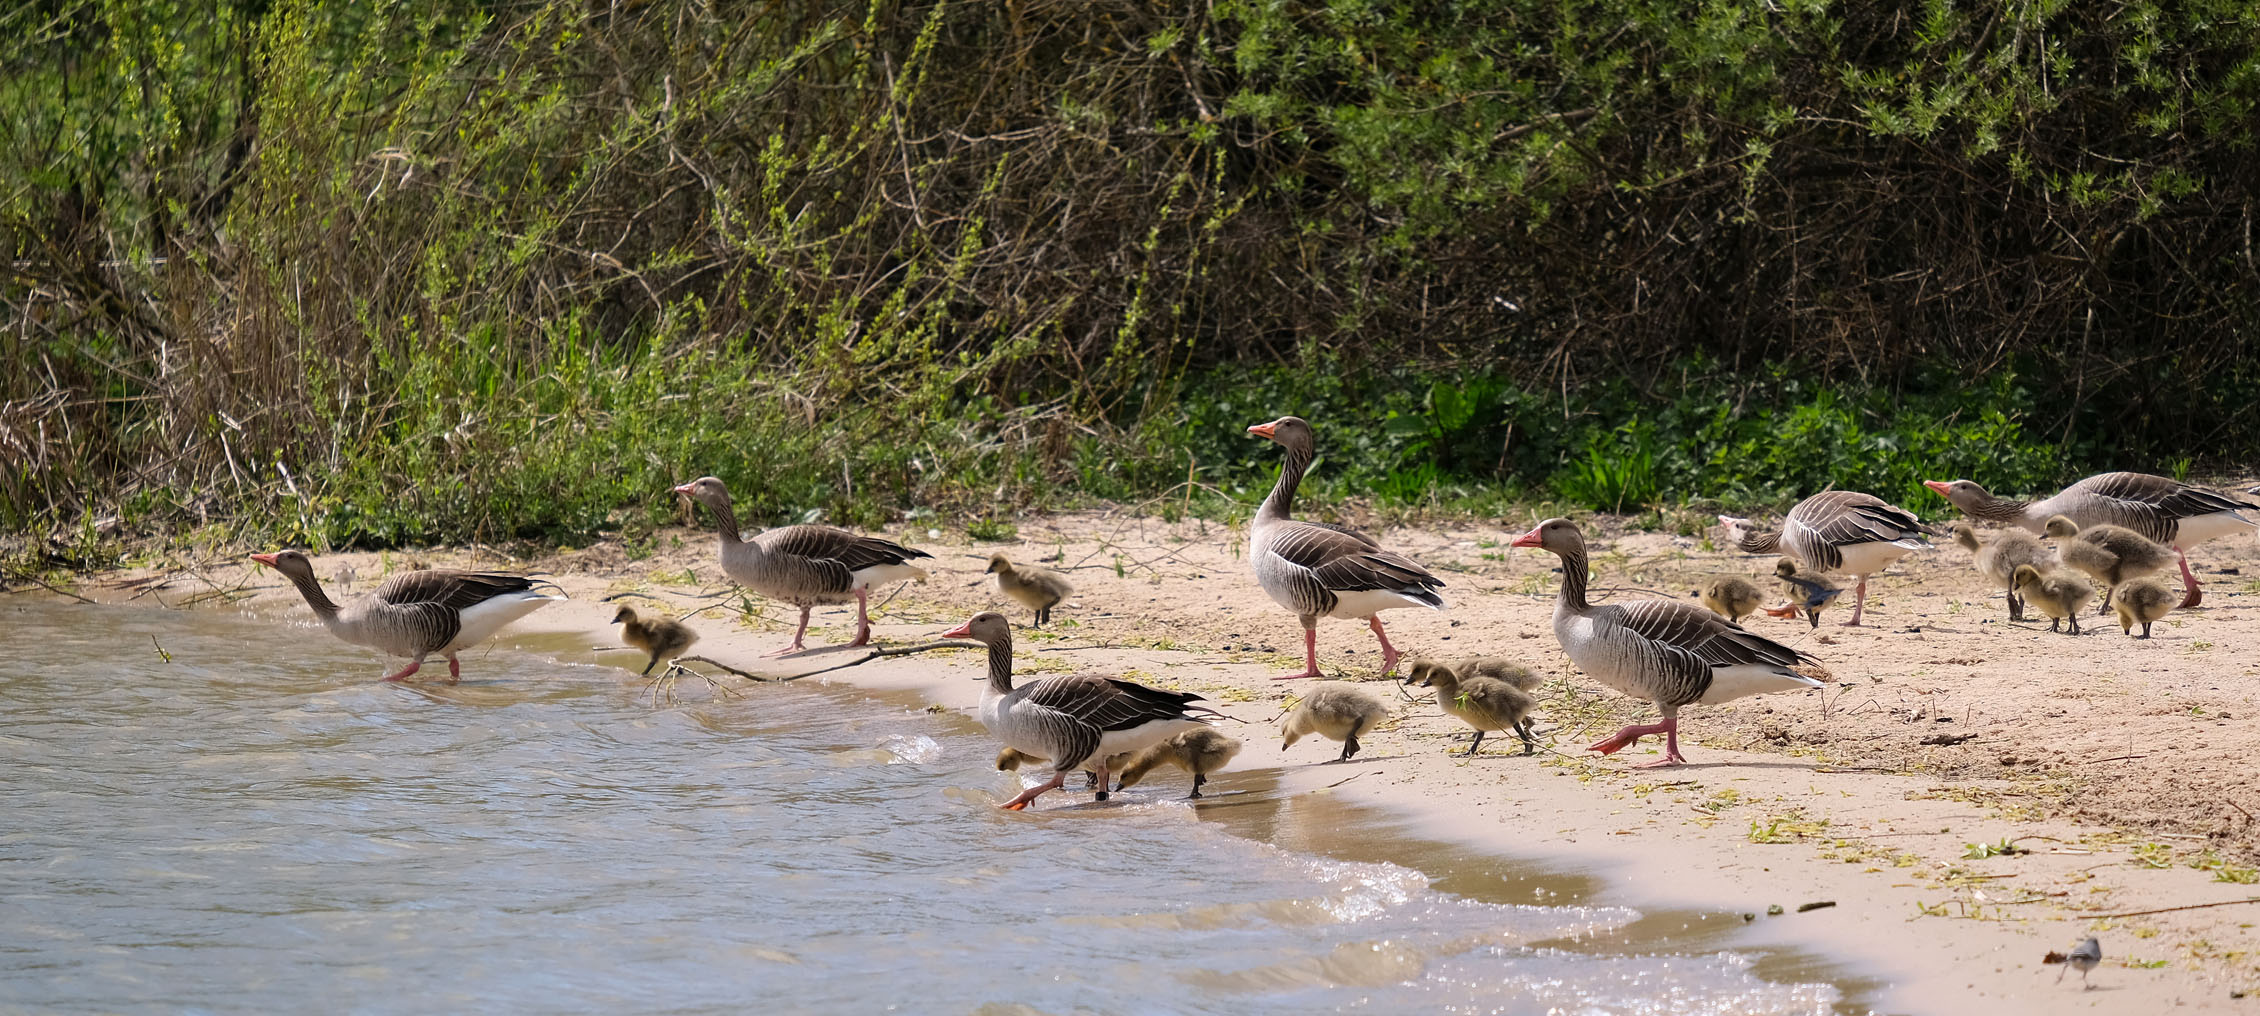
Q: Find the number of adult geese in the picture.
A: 7